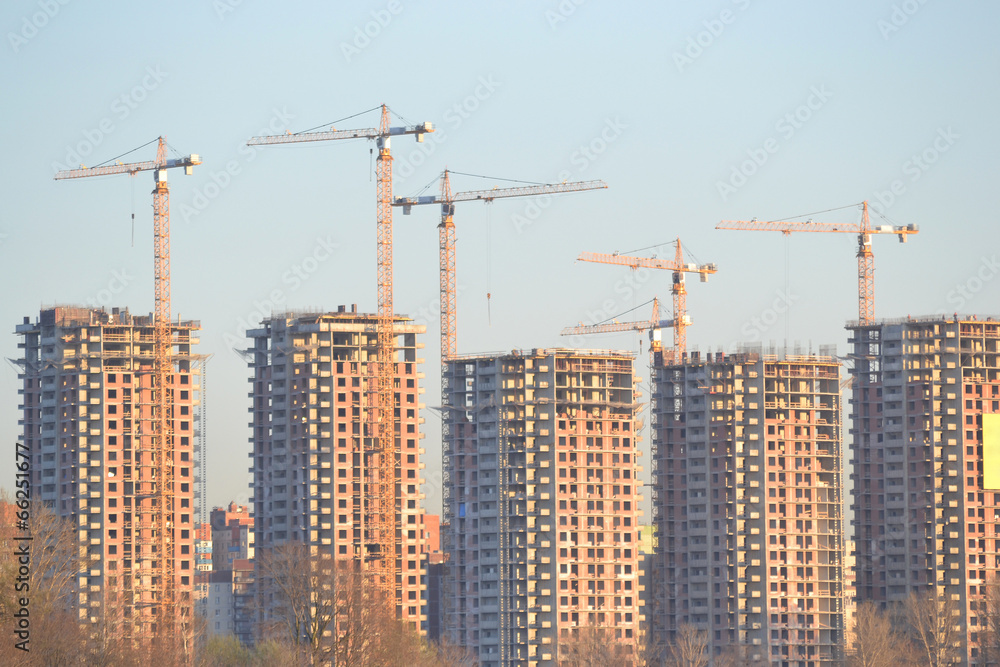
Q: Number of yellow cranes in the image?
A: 6